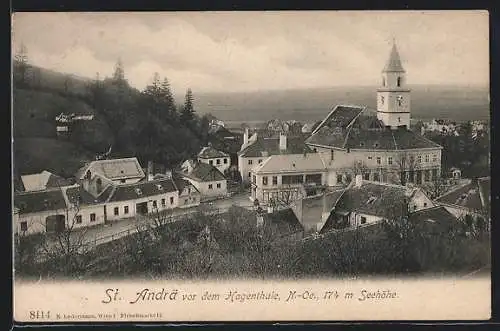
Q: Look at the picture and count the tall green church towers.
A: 0